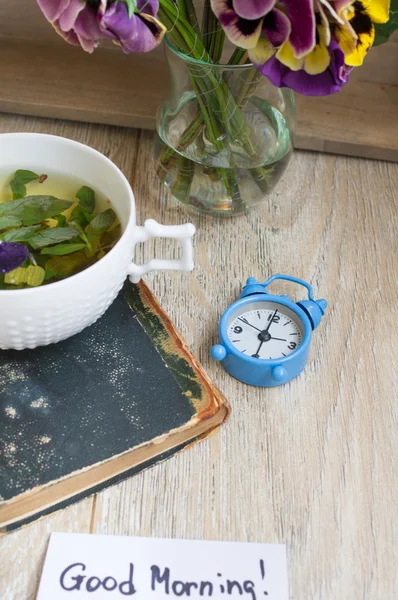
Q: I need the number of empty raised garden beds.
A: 0